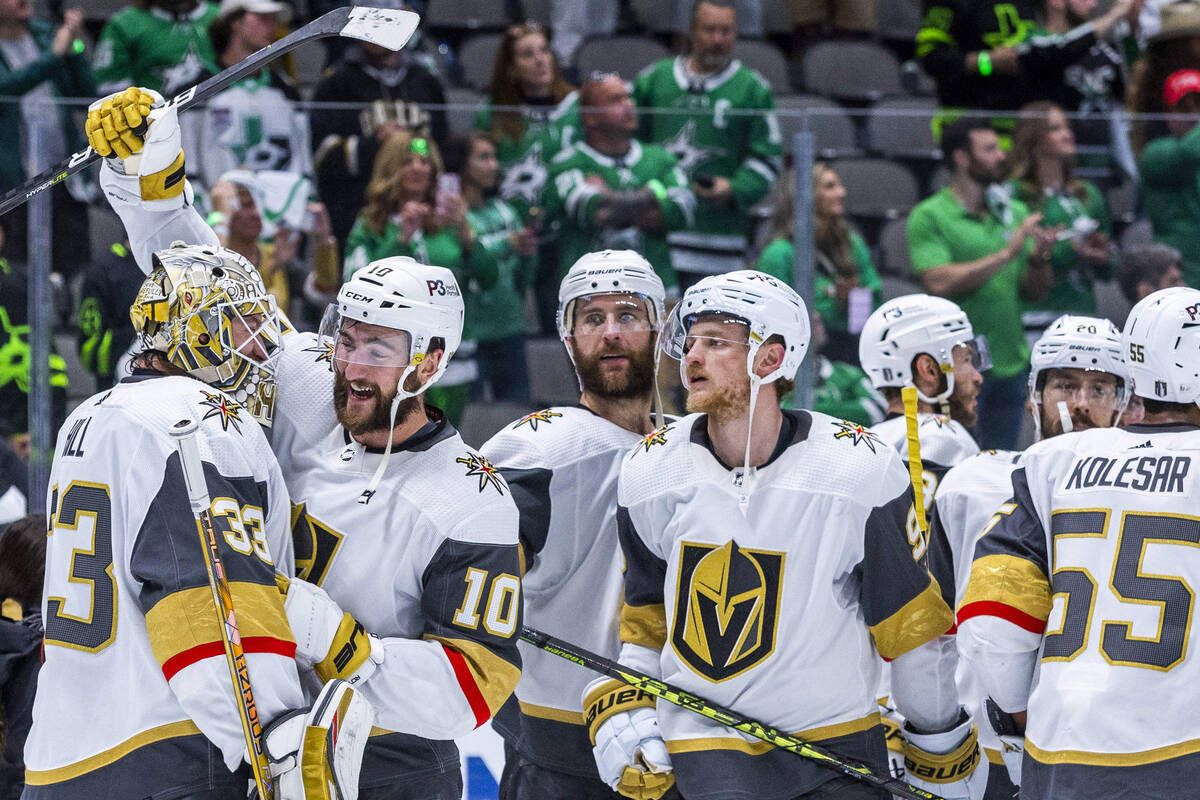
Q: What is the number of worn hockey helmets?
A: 7